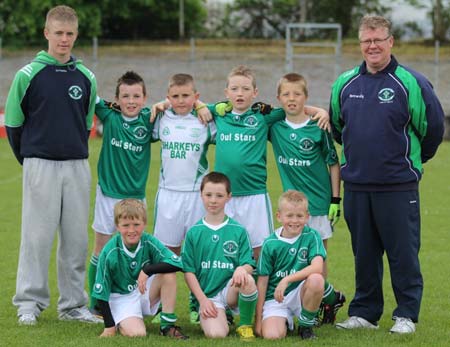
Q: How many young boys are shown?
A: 7